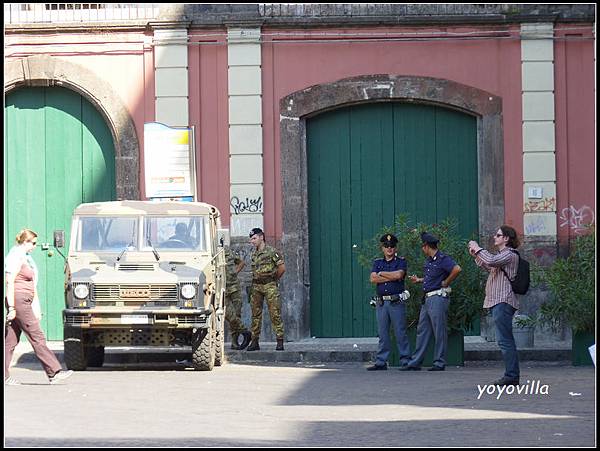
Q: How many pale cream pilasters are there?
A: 3